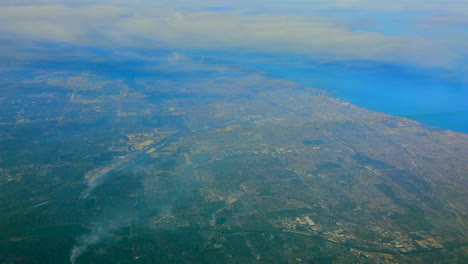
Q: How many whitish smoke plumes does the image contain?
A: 2